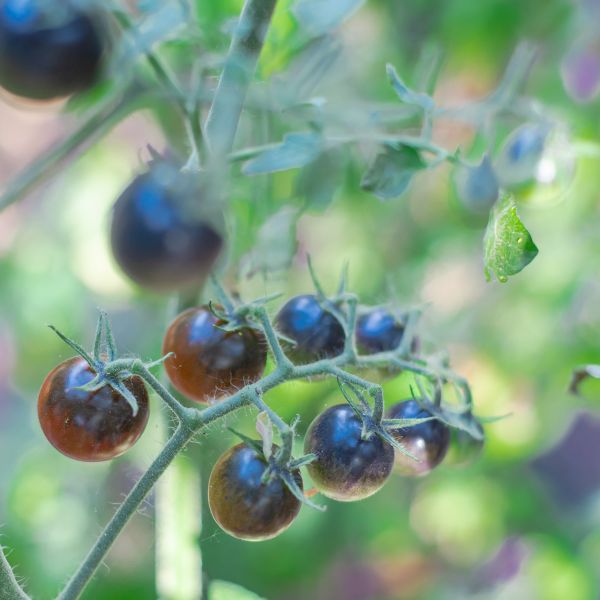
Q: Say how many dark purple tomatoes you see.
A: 9